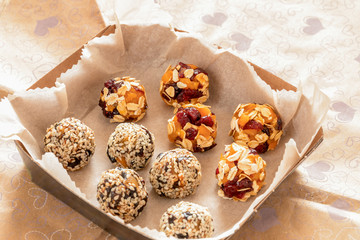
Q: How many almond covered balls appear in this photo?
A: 5